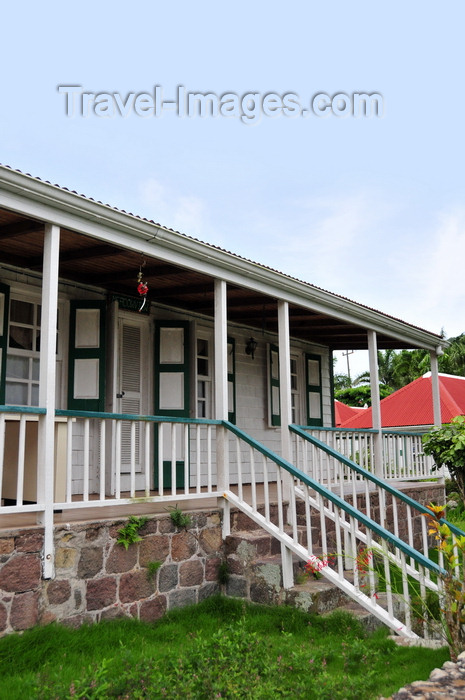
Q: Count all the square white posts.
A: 5